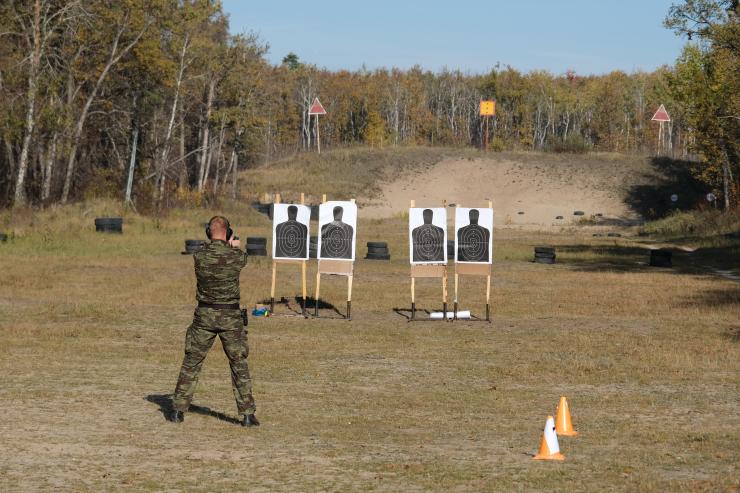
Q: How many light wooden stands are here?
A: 4